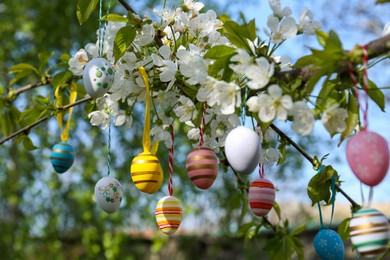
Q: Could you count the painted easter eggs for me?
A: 11